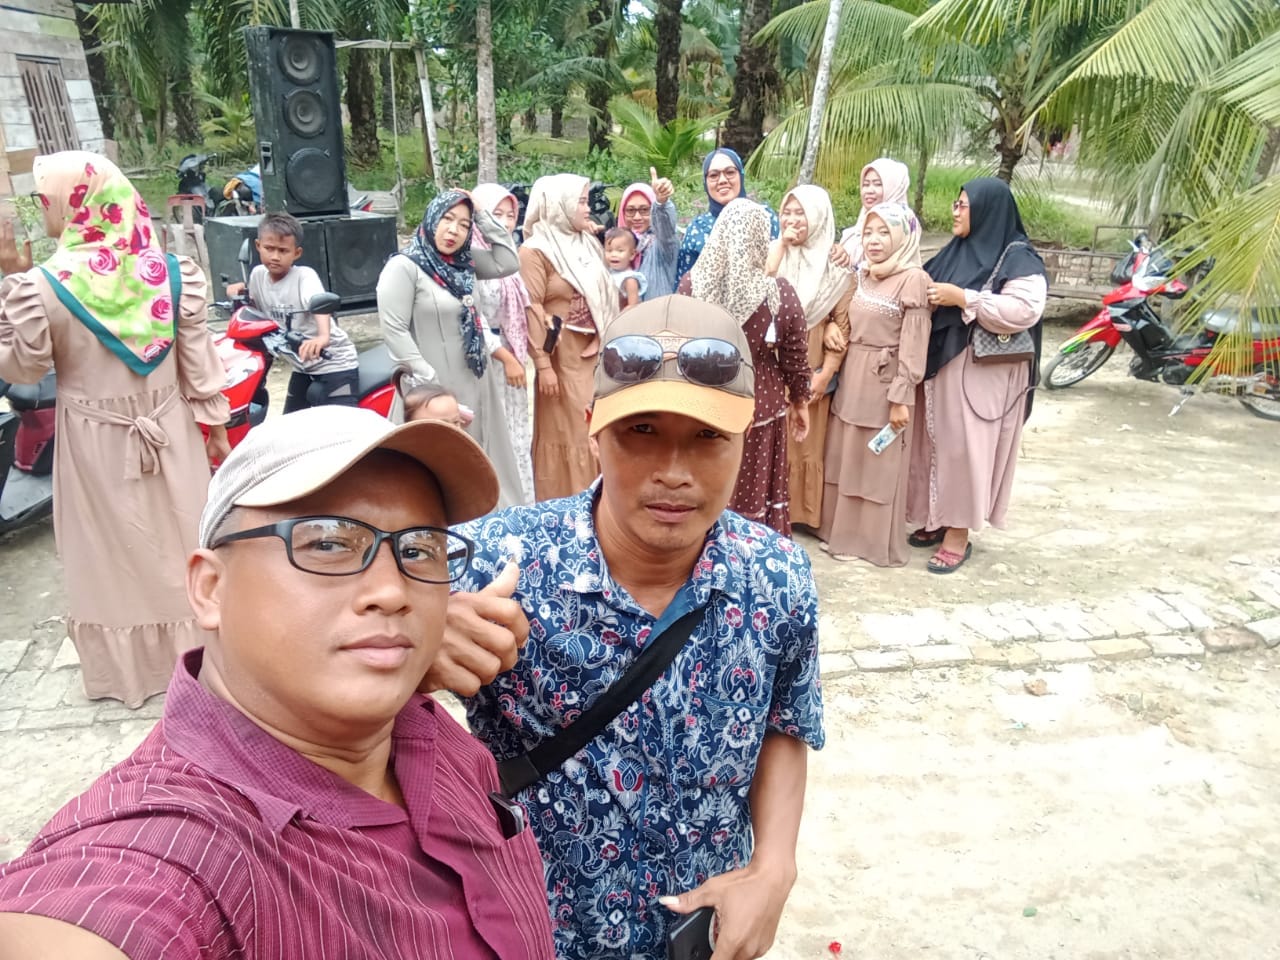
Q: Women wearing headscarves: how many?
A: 11